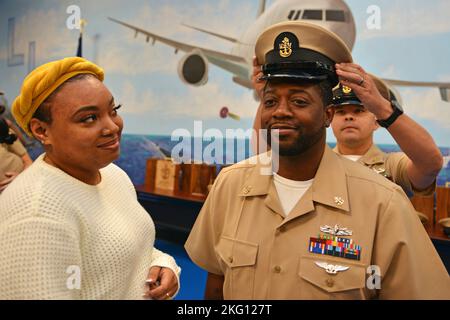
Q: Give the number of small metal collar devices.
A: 2